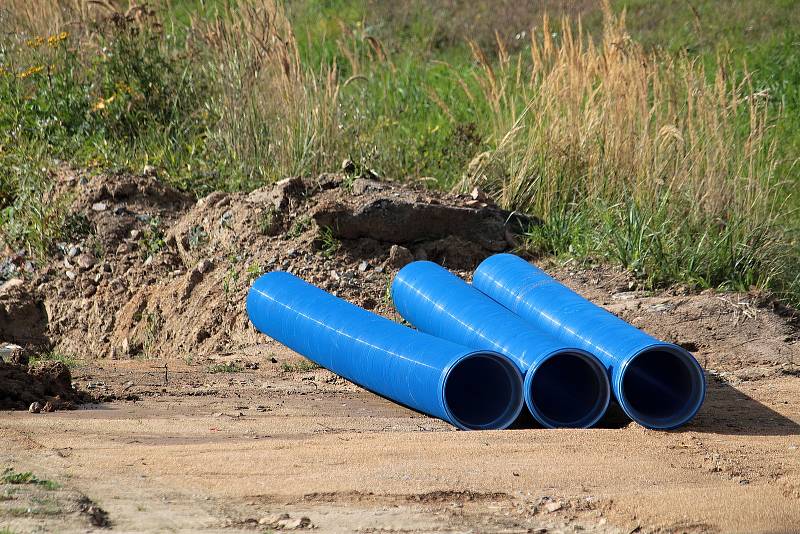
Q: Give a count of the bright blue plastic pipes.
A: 3